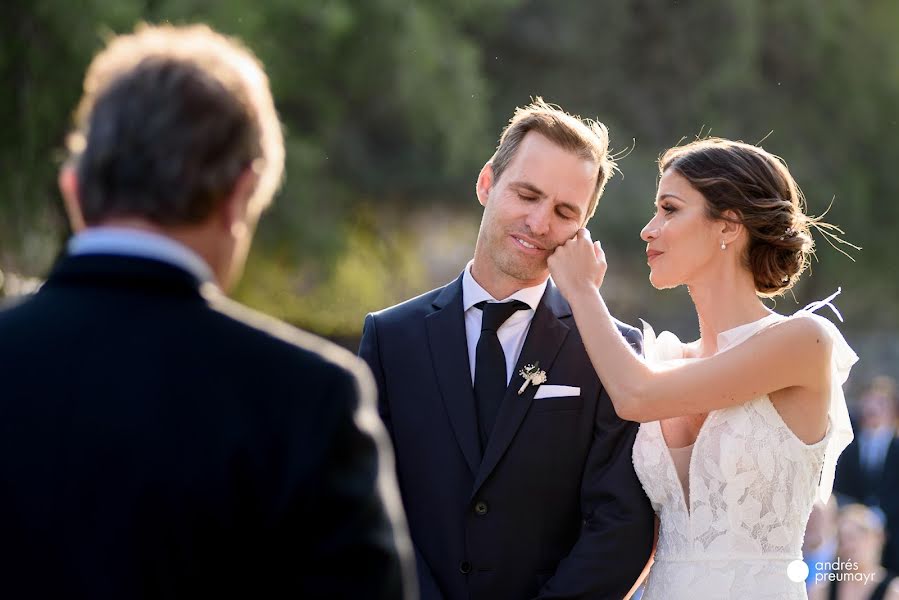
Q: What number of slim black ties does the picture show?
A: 1